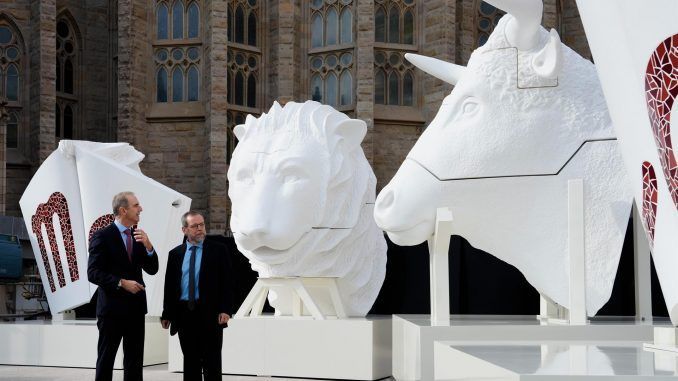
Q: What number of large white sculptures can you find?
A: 4